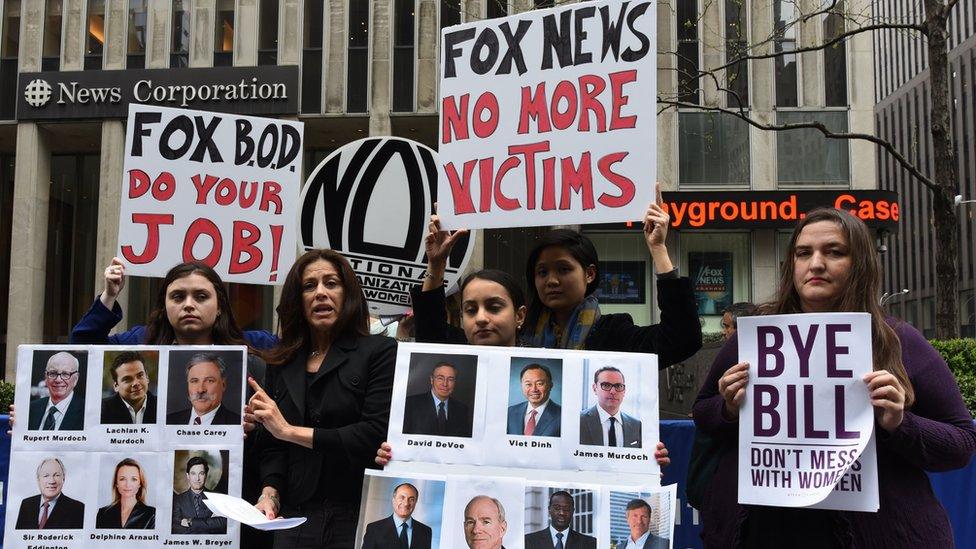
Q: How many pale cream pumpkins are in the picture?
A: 0